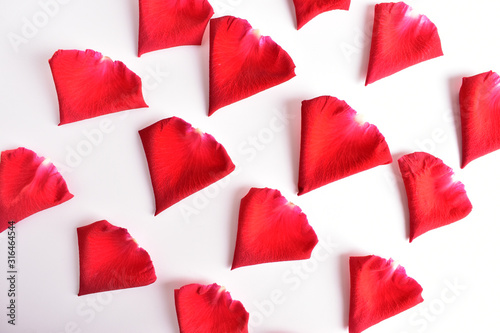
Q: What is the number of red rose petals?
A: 14